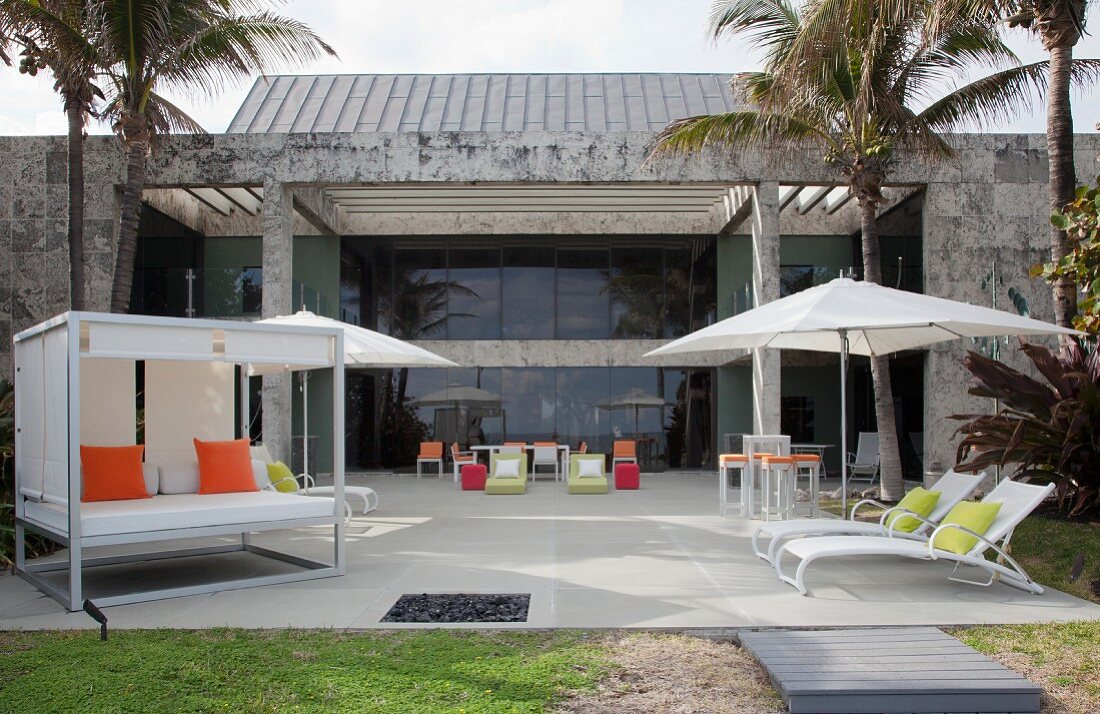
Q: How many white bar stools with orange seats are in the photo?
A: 4